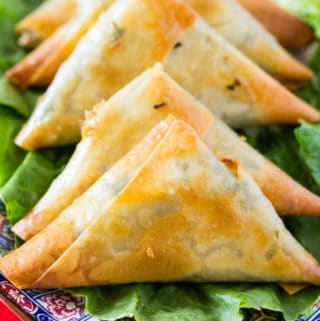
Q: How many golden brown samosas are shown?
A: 5